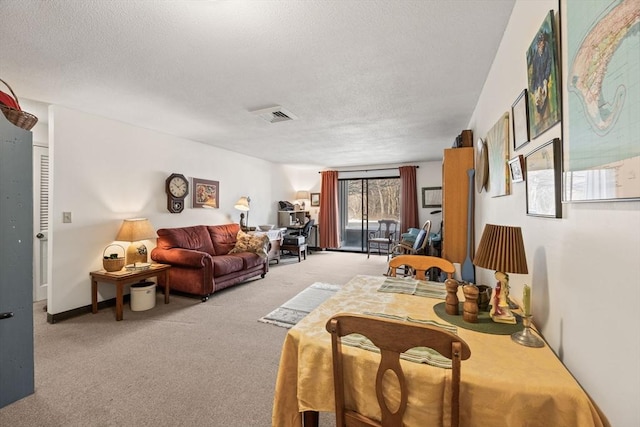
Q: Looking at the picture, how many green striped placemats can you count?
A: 2